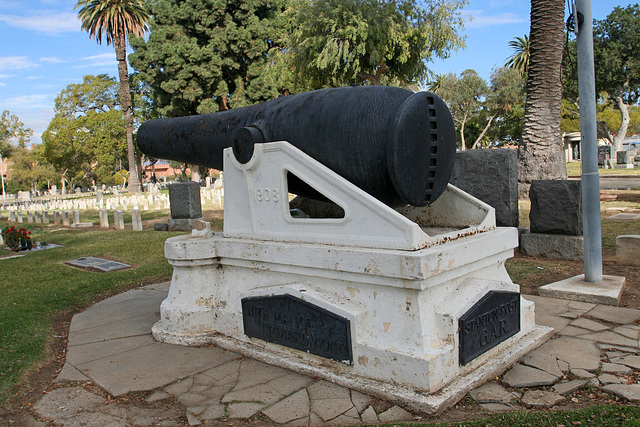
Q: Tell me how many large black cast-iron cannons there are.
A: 1